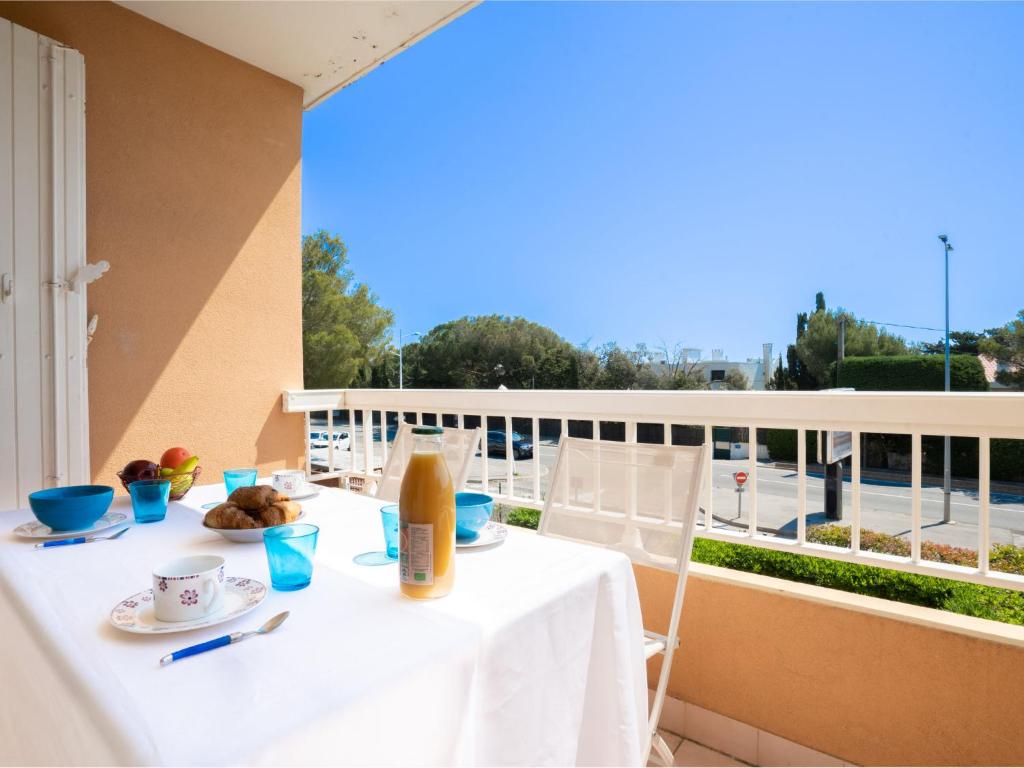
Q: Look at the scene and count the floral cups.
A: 2